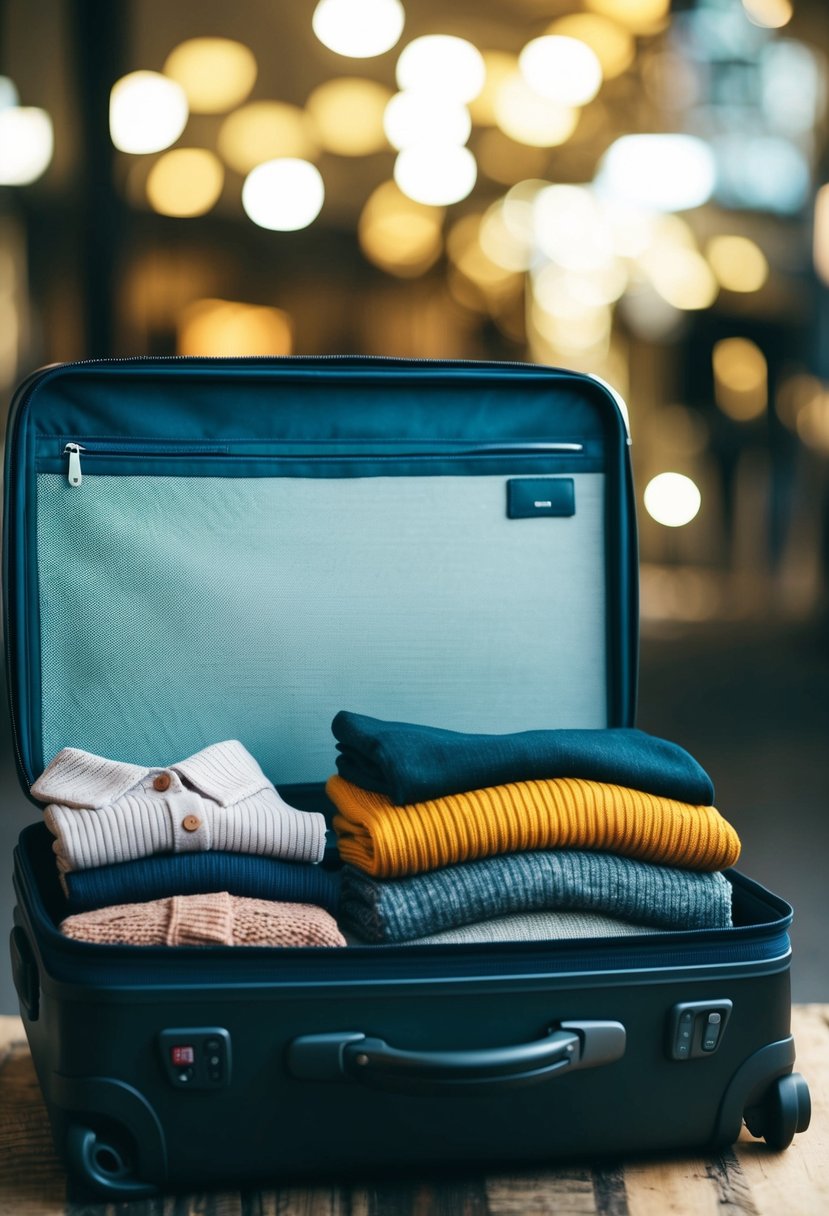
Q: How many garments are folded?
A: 7